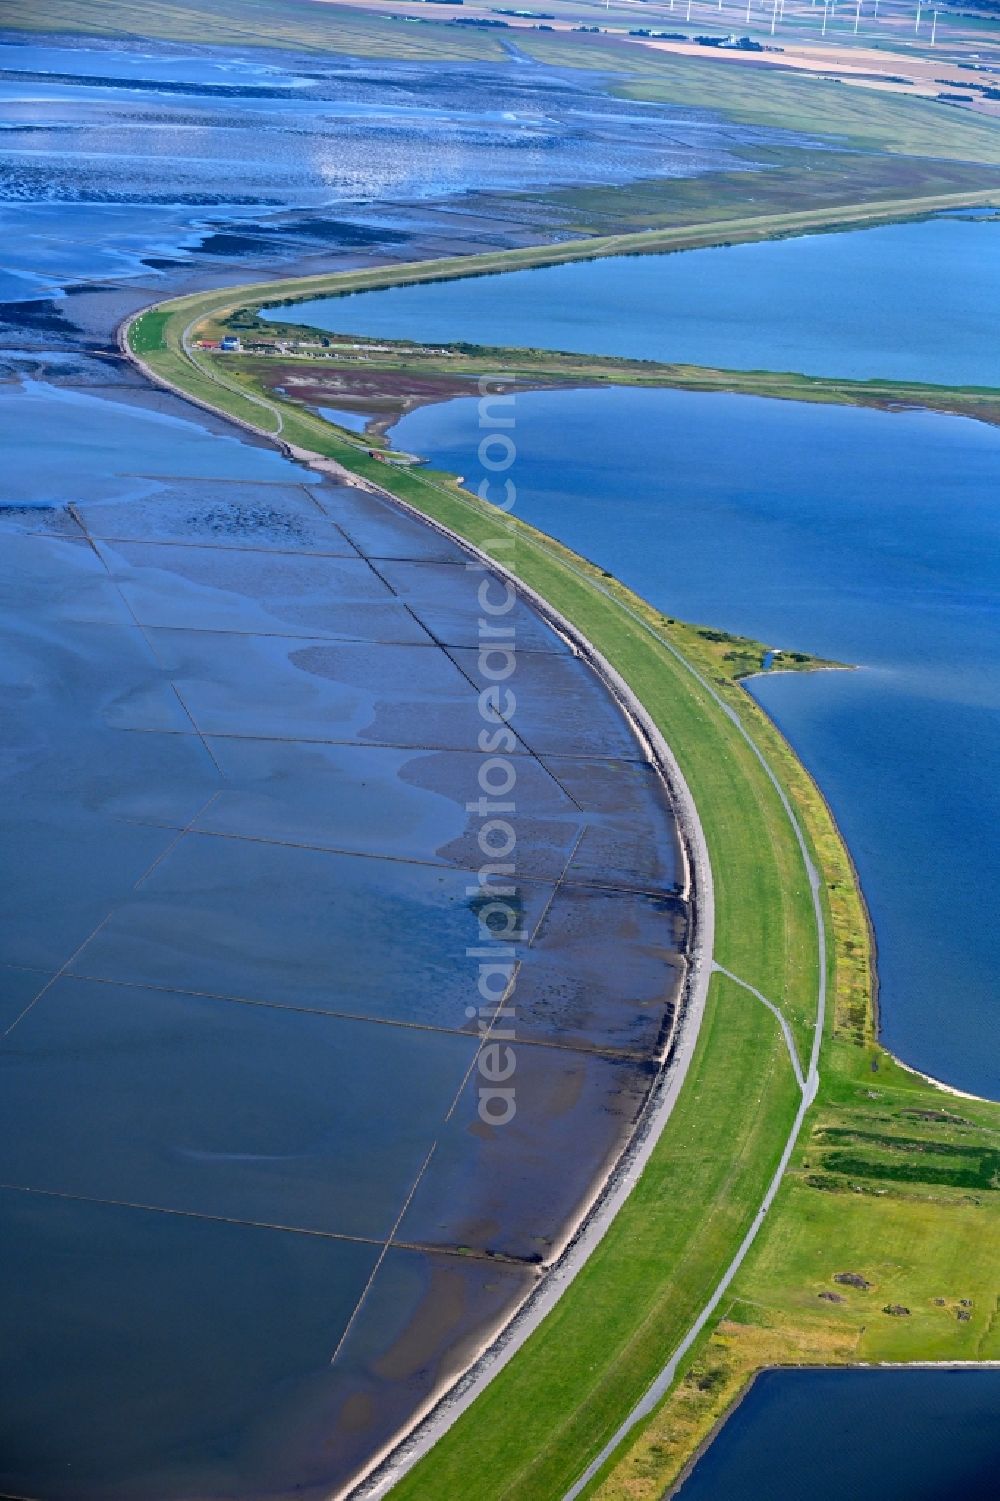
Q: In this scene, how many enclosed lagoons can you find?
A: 3